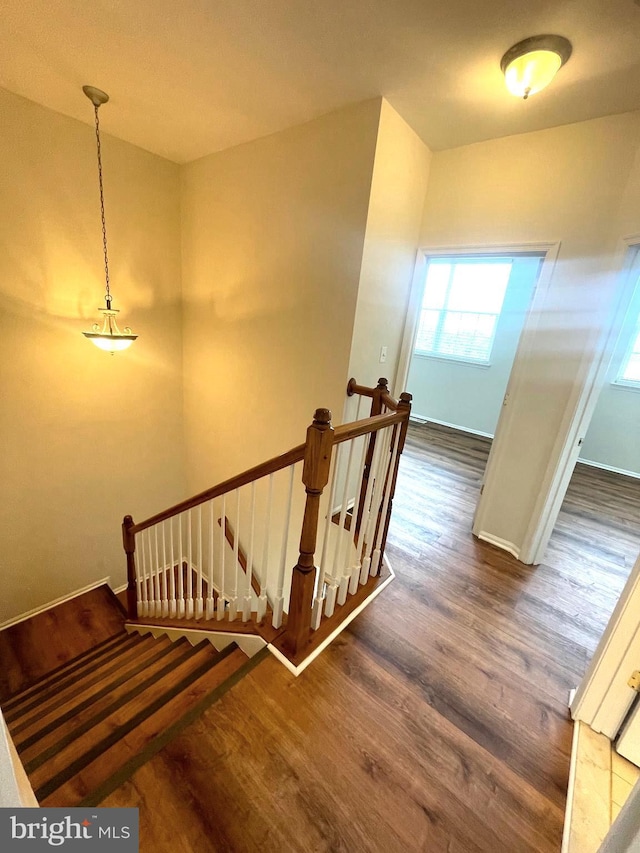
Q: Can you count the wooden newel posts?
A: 4